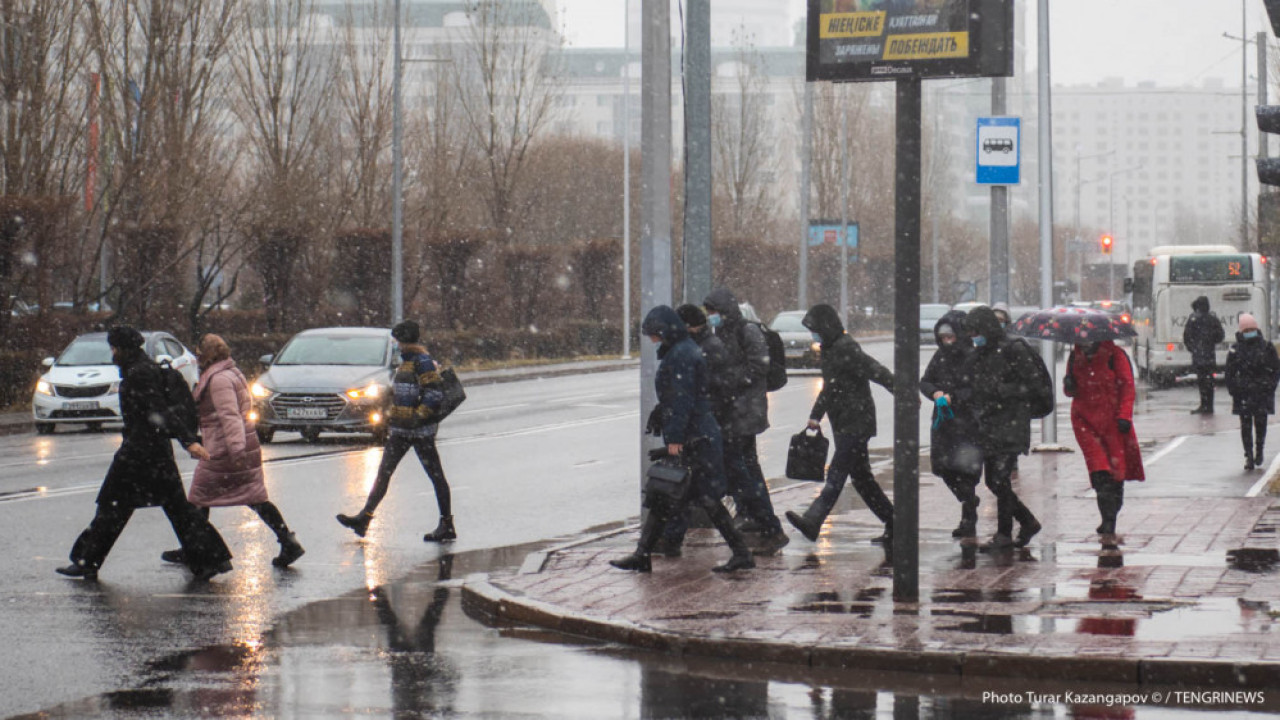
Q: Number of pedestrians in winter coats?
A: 12